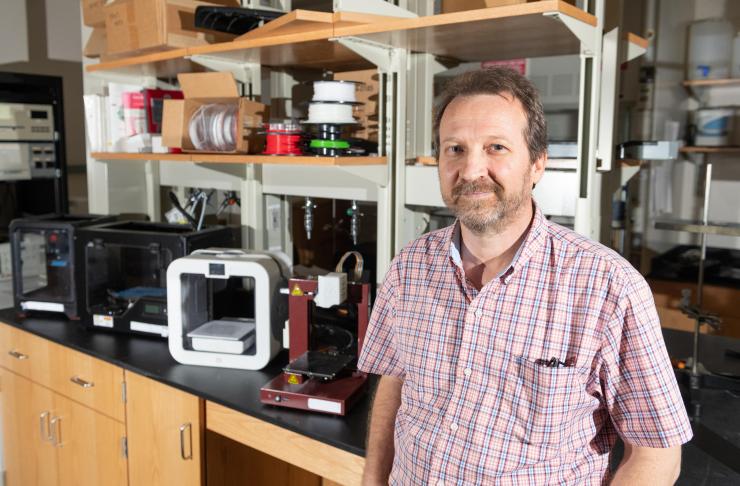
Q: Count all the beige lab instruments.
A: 2